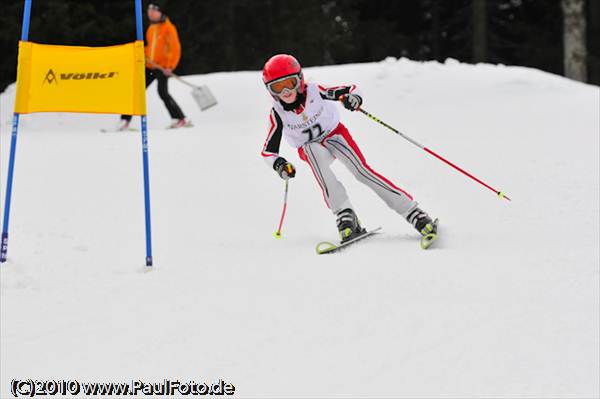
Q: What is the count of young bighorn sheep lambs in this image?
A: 0